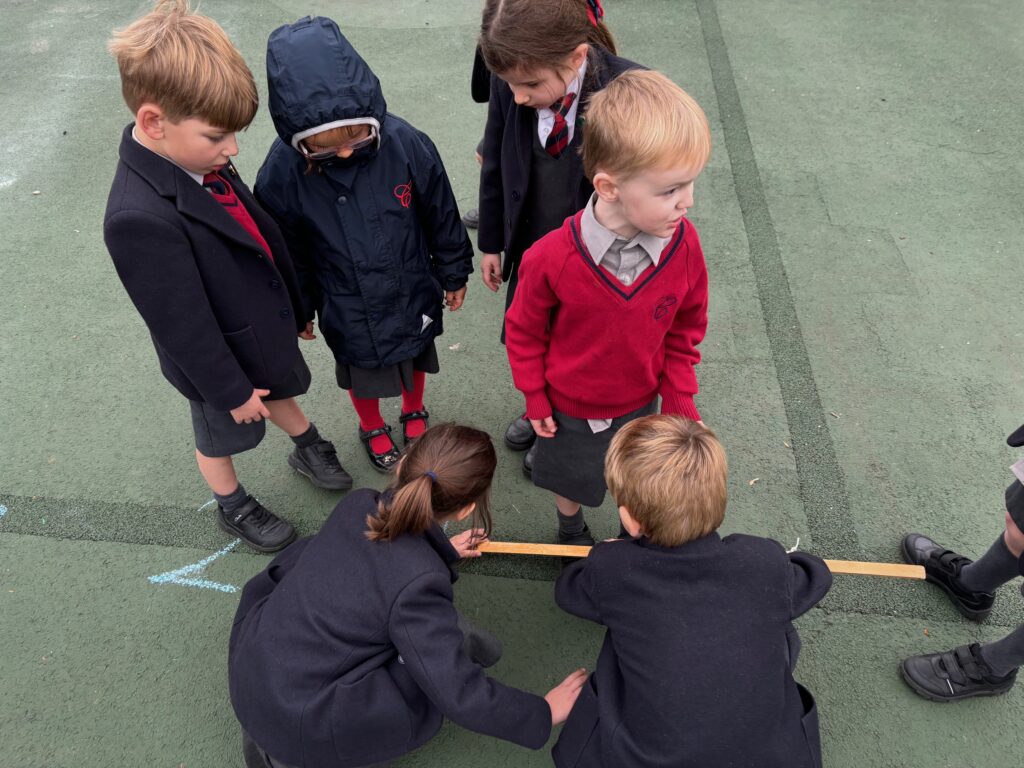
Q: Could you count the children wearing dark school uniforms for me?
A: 5